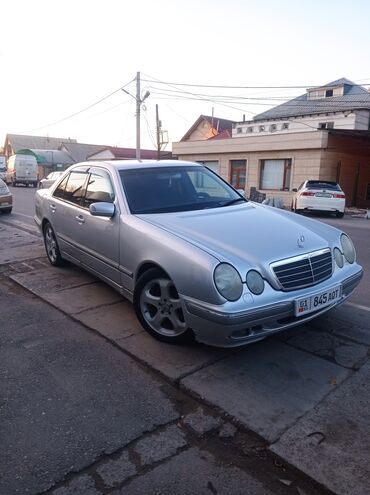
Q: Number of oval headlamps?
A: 4